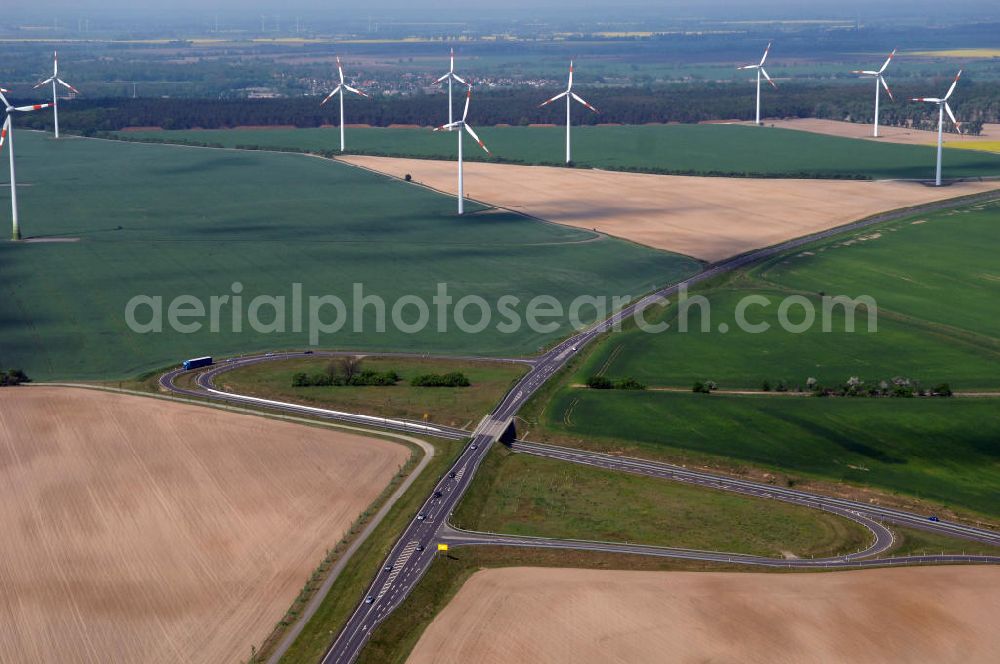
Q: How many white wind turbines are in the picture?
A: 9